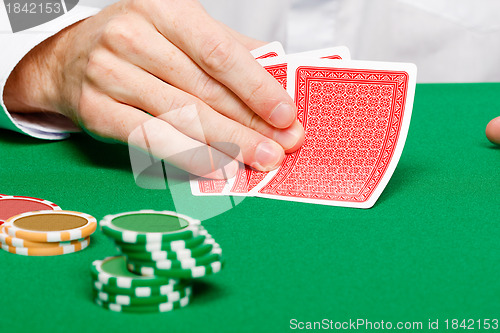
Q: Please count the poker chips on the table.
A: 13